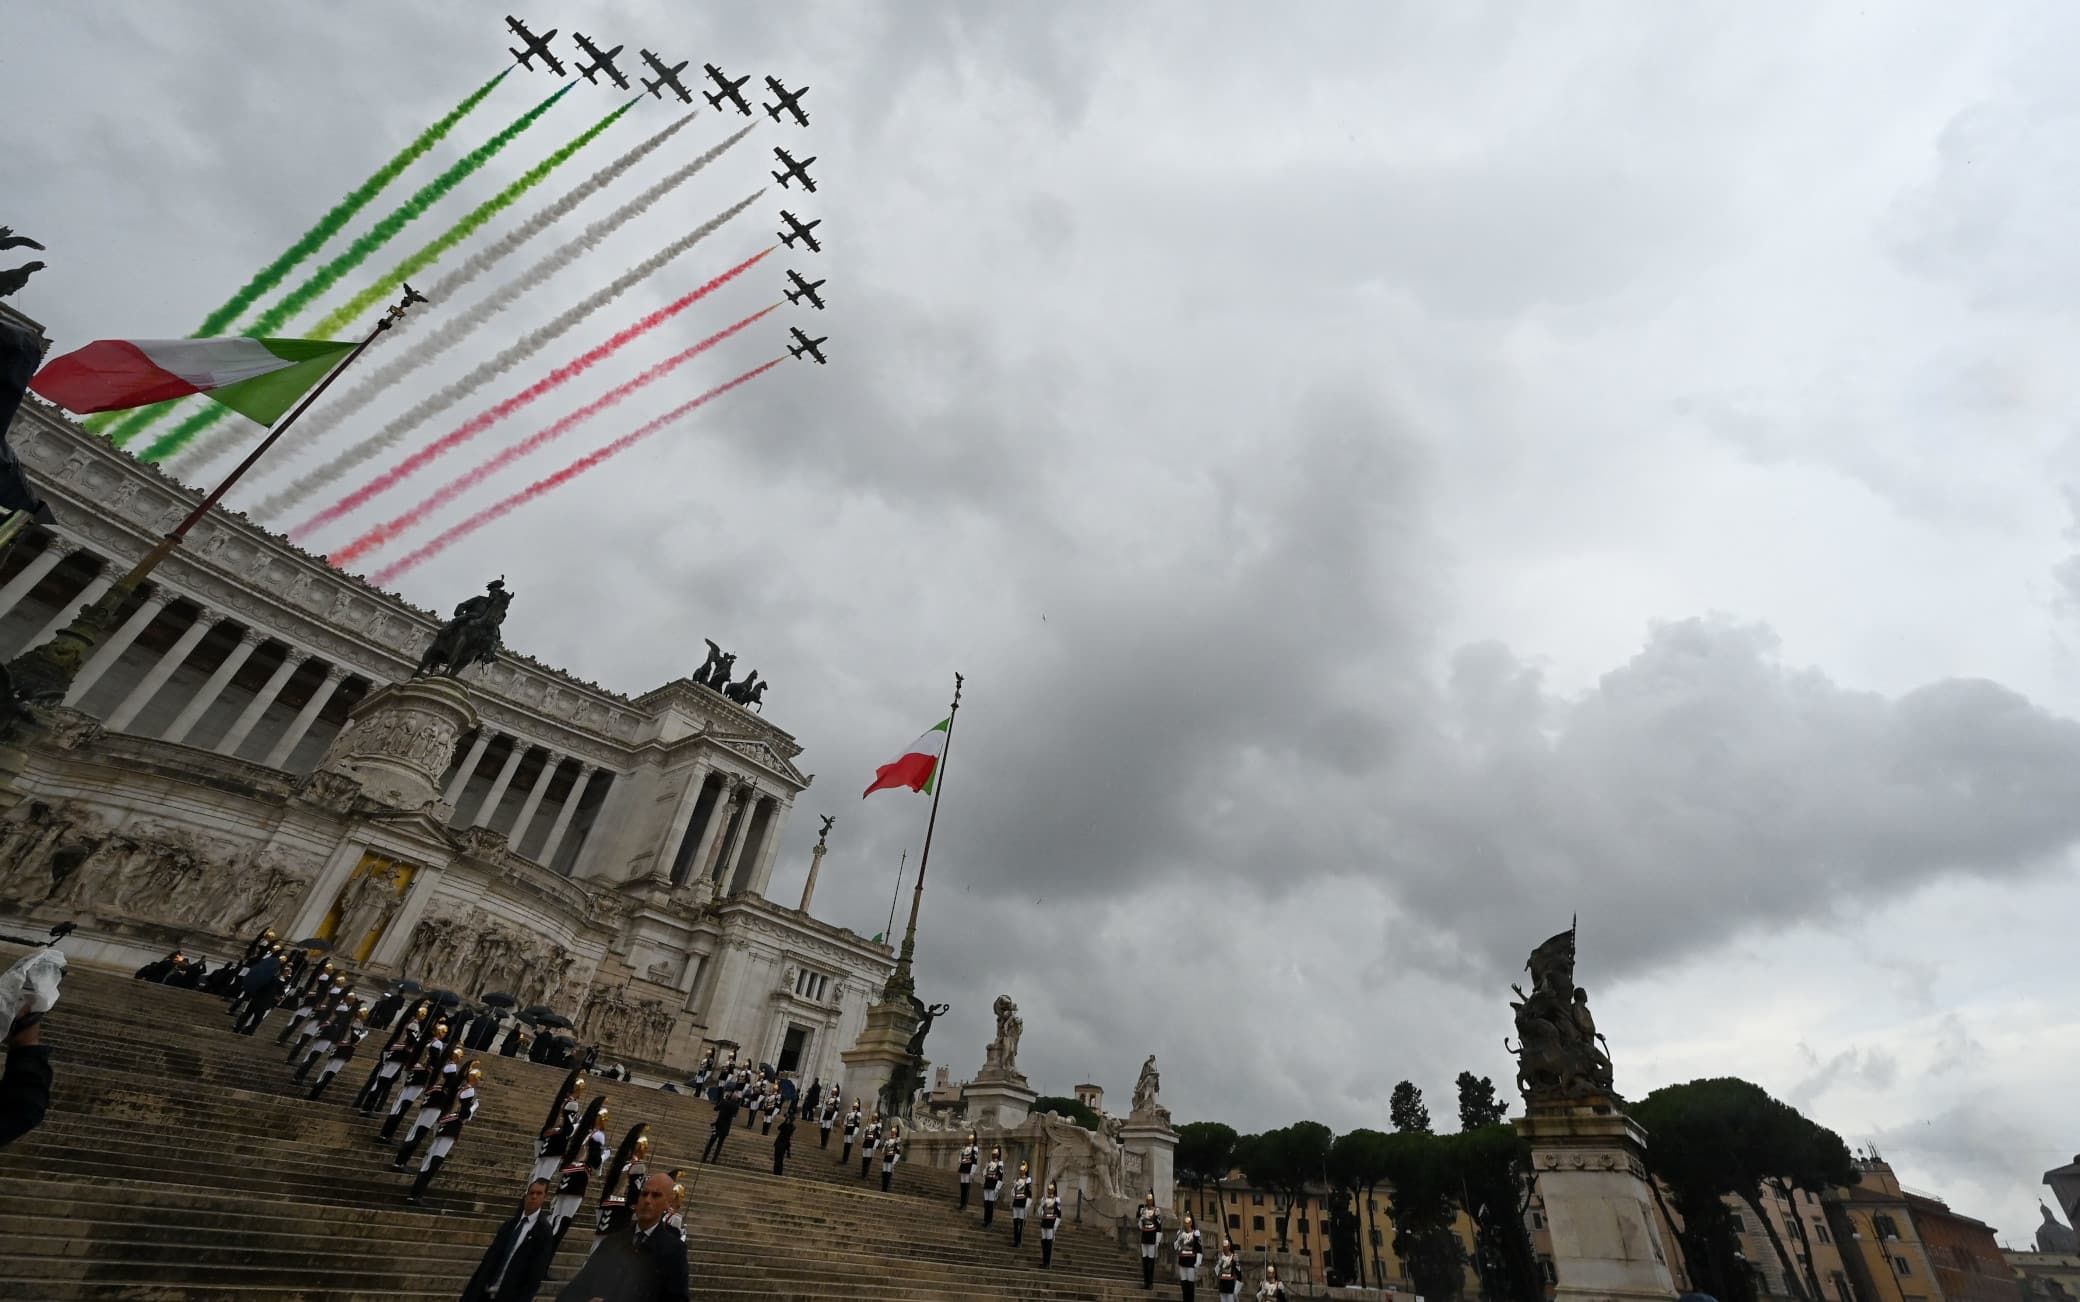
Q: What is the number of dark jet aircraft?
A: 9